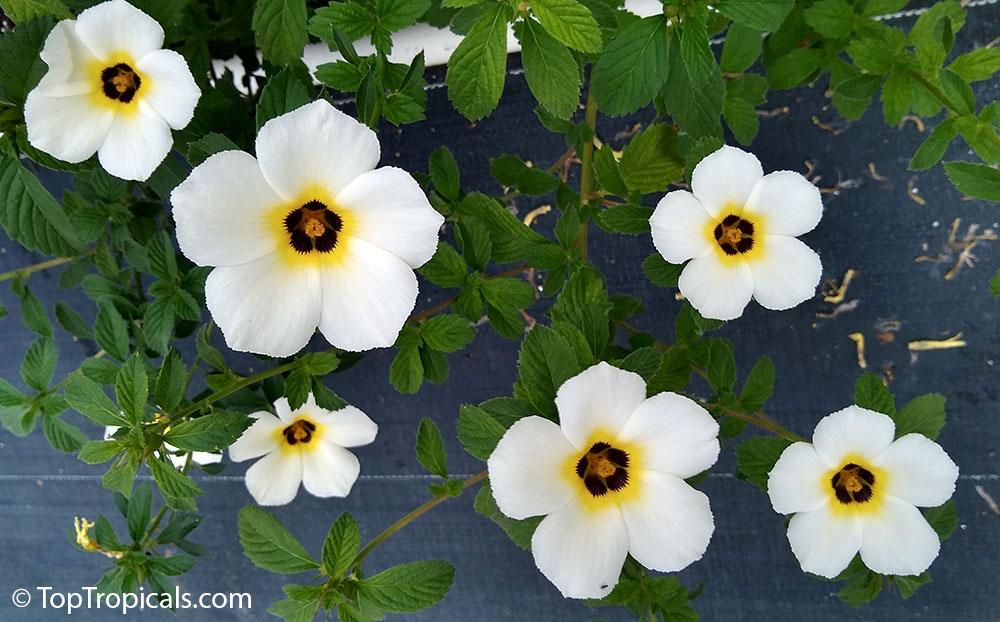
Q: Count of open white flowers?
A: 6